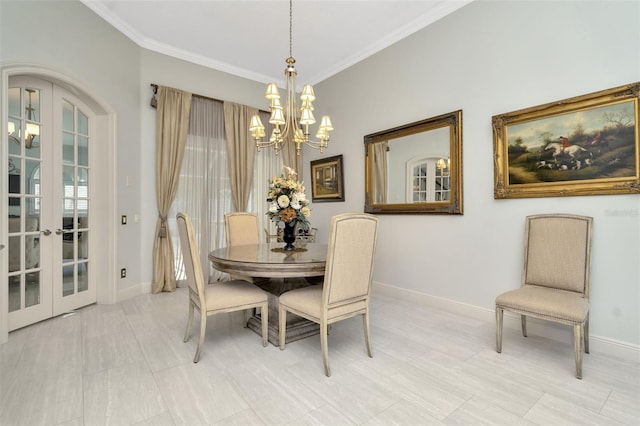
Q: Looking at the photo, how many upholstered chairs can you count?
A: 4